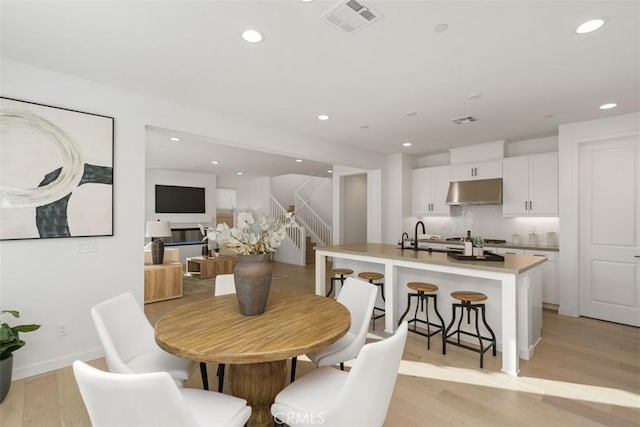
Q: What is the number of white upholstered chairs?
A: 5